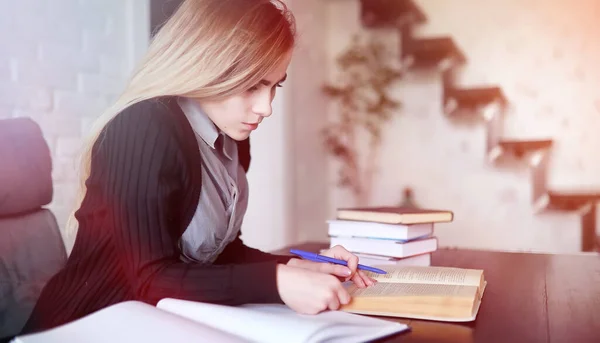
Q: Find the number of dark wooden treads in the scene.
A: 5